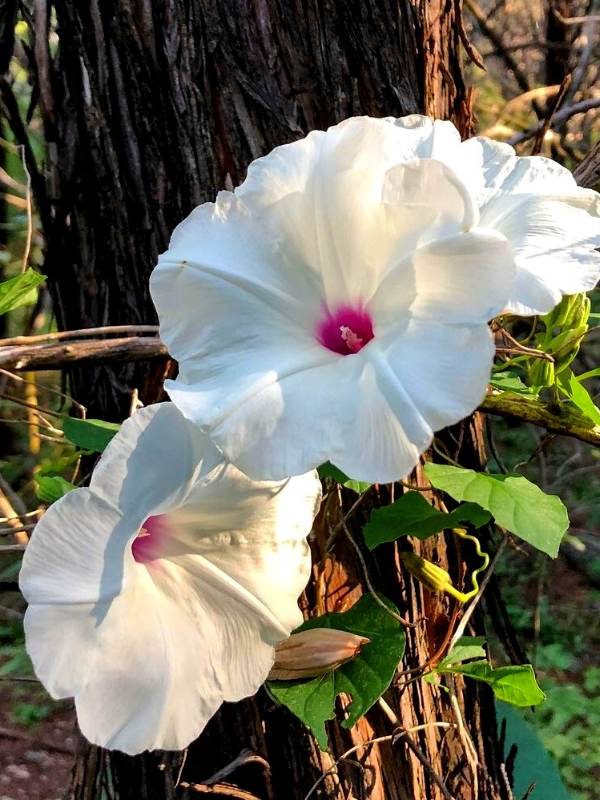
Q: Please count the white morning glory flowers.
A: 3